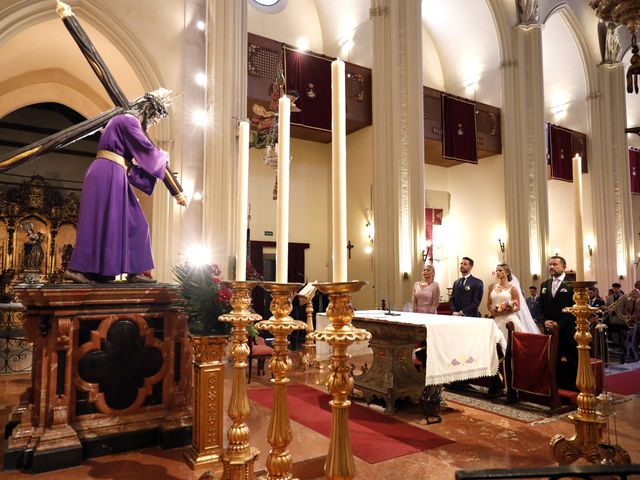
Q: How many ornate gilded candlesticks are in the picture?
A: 4